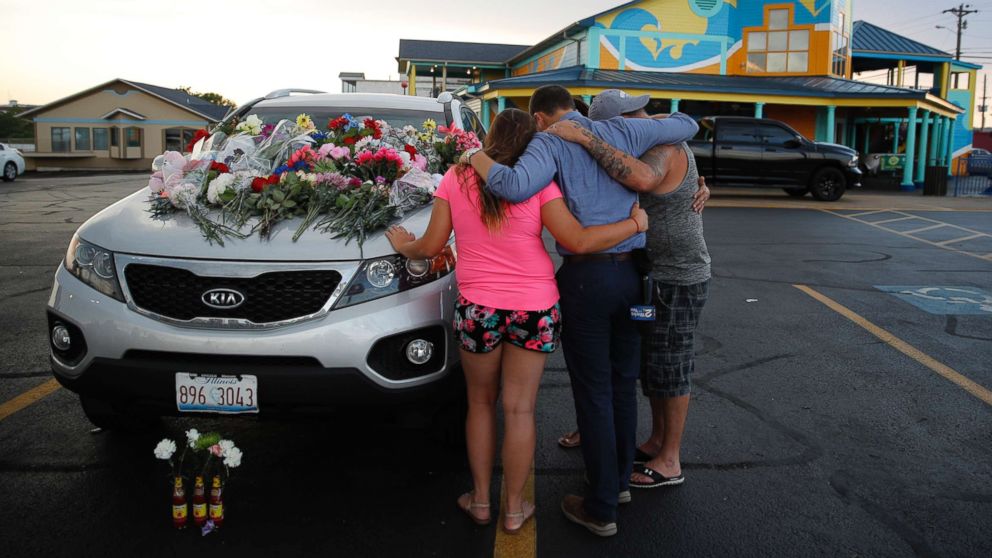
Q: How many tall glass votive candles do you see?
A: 0